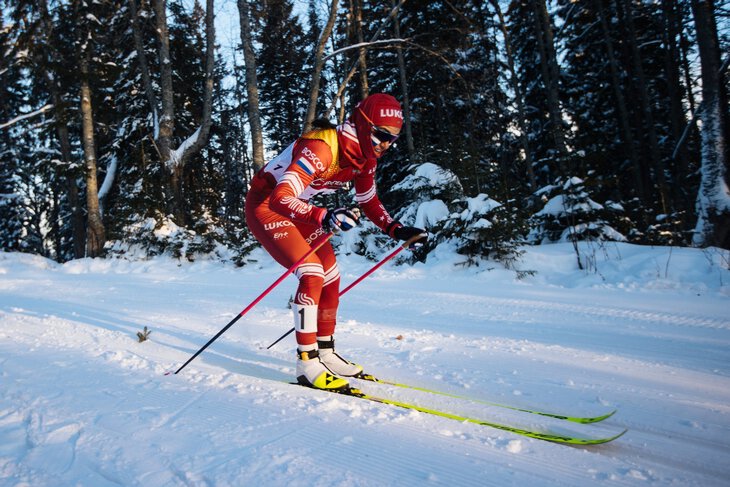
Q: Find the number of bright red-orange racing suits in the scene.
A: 1